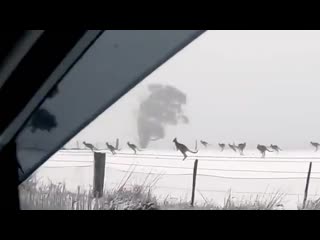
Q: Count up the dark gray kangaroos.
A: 11